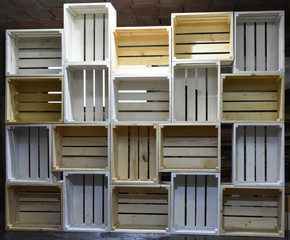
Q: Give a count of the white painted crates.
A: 10